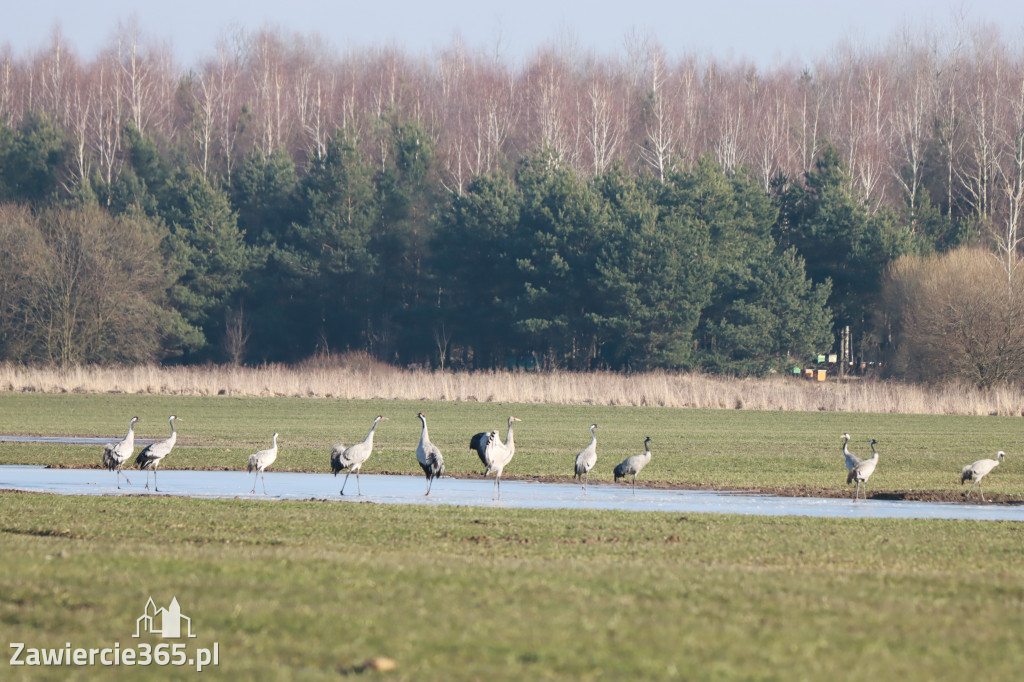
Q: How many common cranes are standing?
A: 11